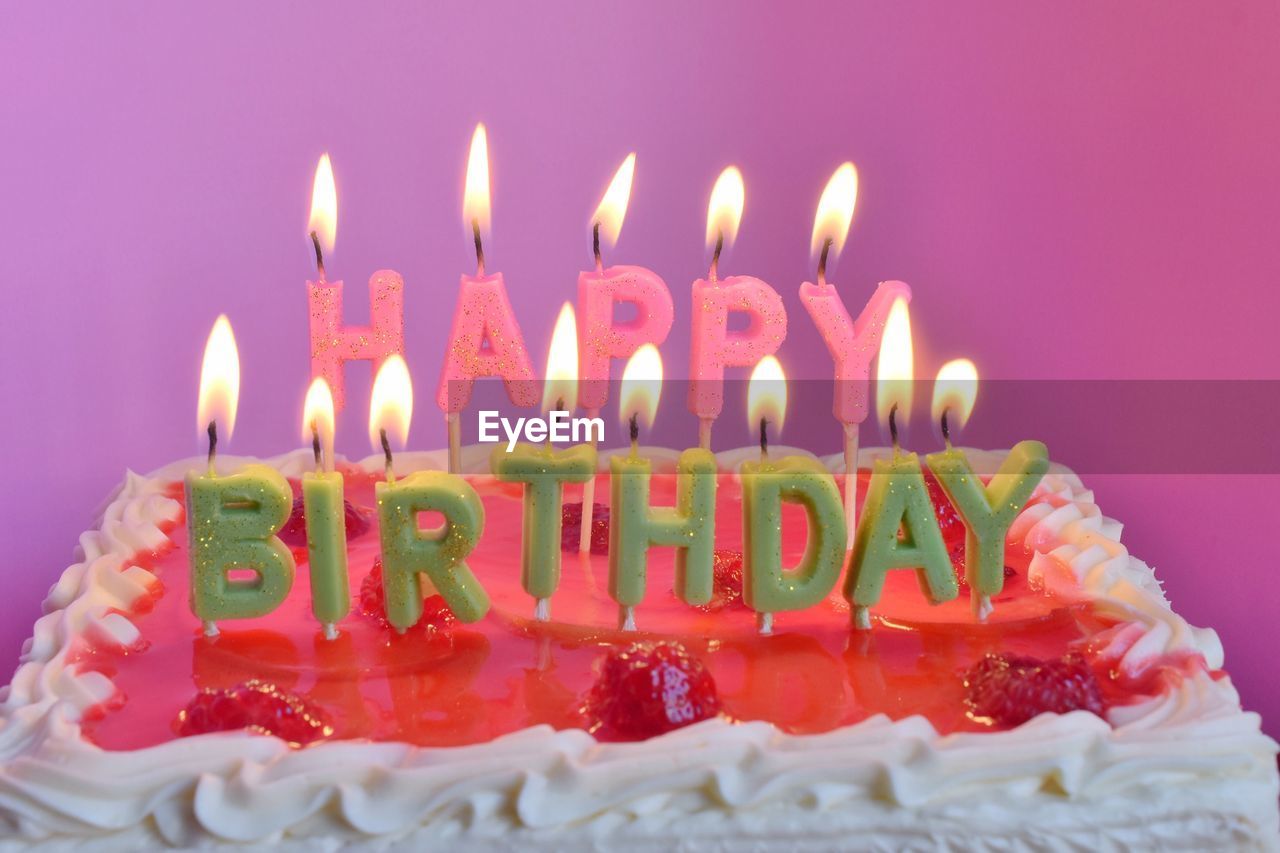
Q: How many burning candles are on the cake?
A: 13